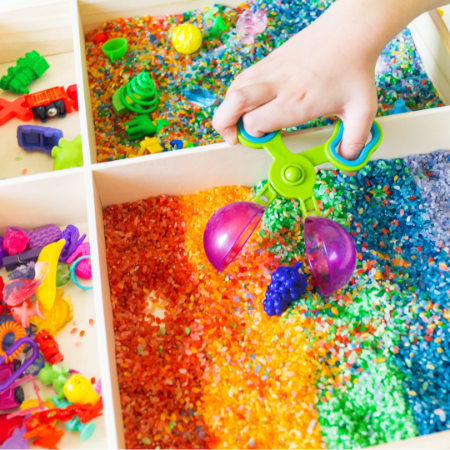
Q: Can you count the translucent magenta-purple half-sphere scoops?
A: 2